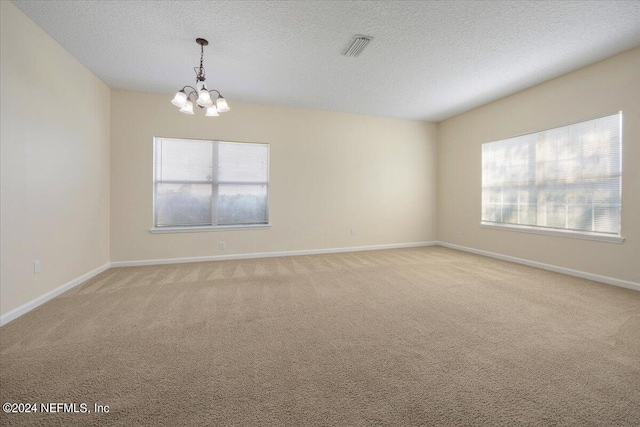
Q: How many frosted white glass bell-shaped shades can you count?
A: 5